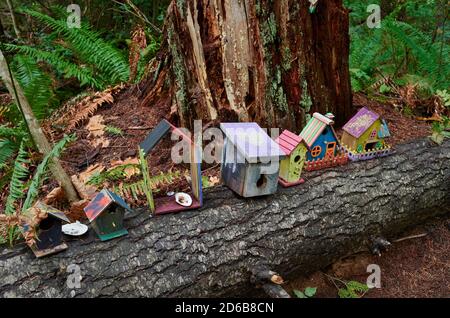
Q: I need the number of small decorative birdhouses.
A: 7